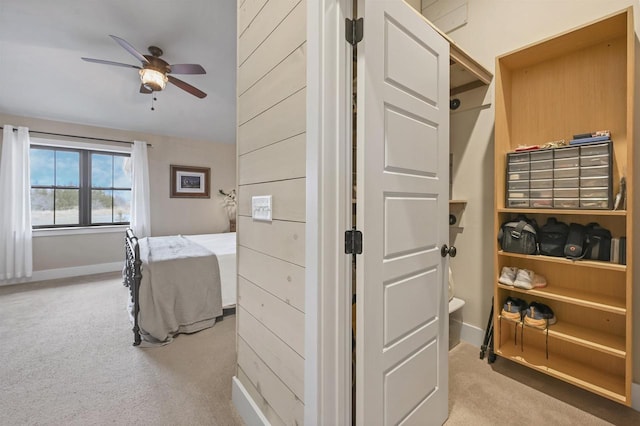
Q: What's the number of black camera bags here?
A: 4